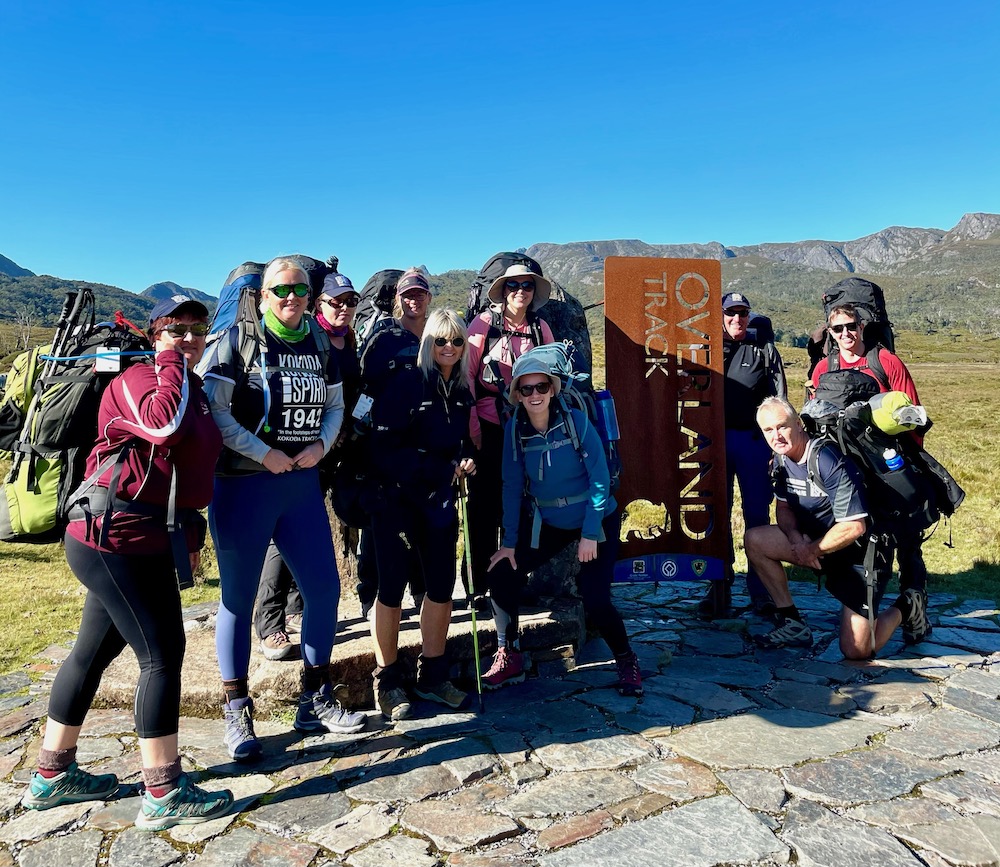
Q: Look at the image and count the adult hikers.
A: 10